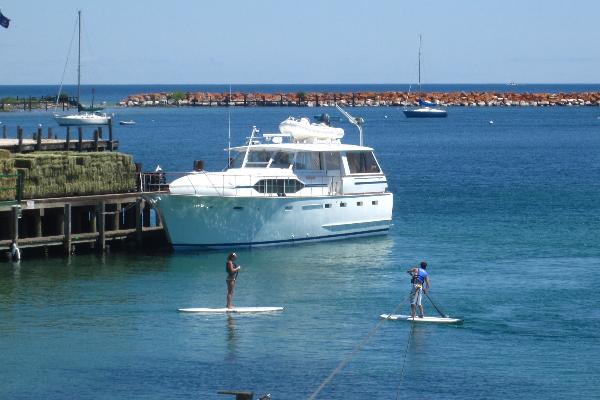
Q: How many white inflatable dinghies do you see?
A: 1